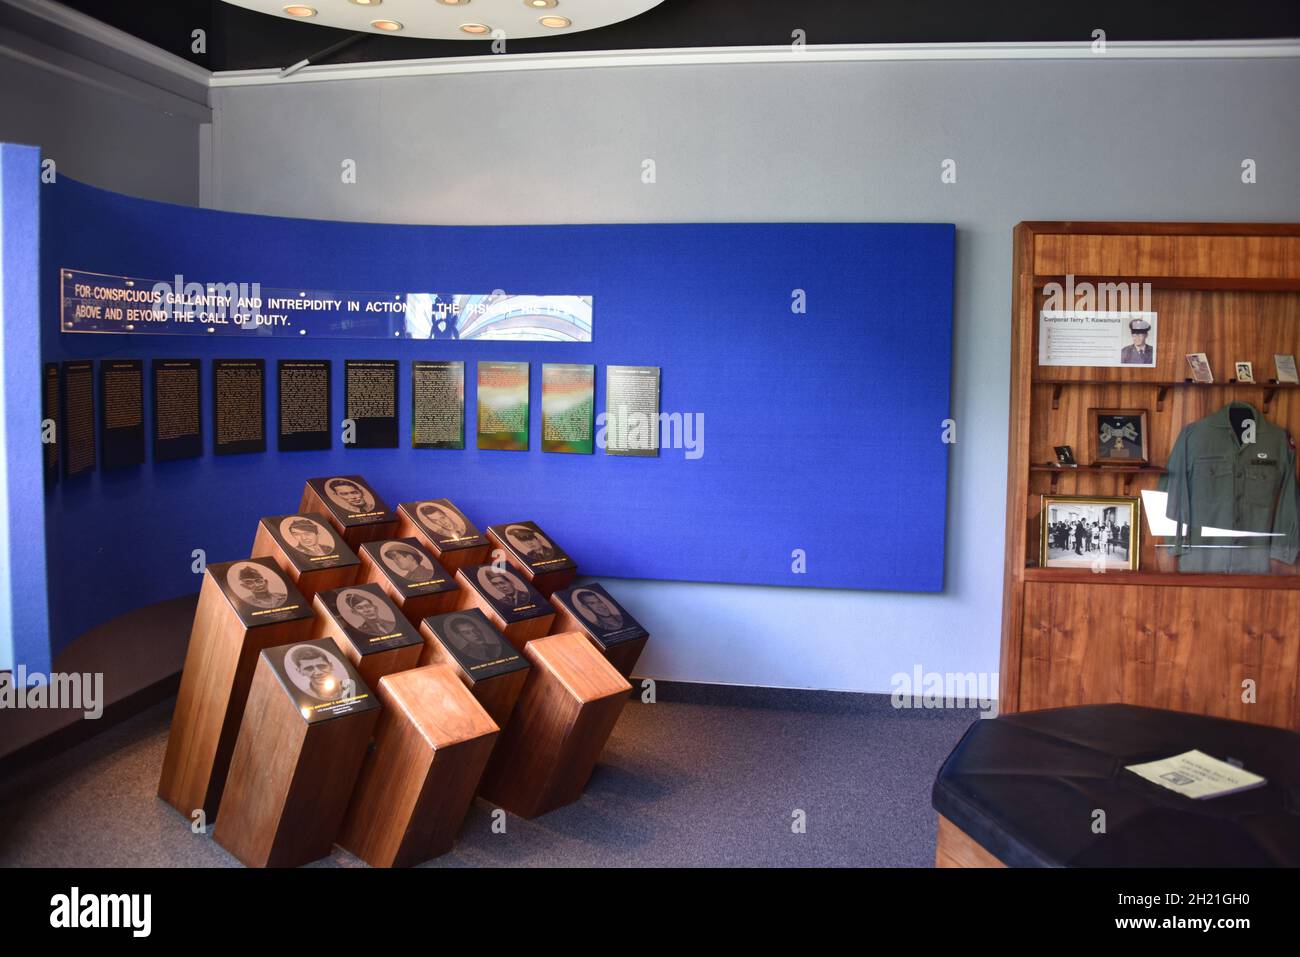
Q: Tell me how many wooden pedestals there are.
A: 13